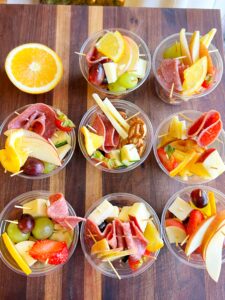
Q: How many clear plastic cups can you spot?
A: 8